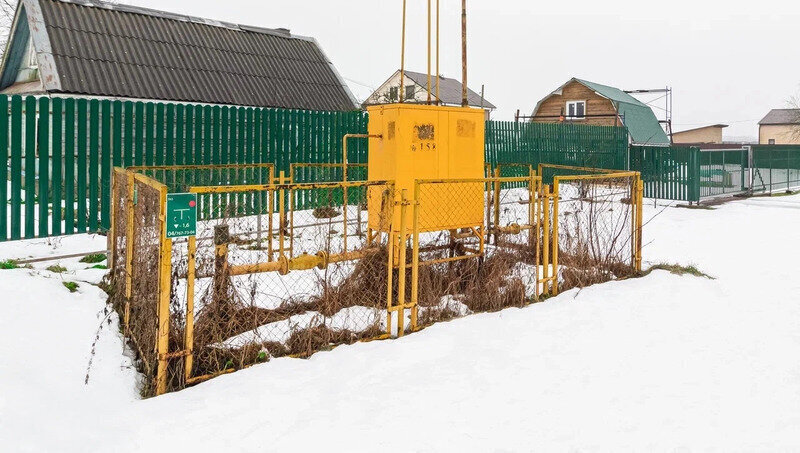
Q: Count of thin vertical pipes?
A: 4